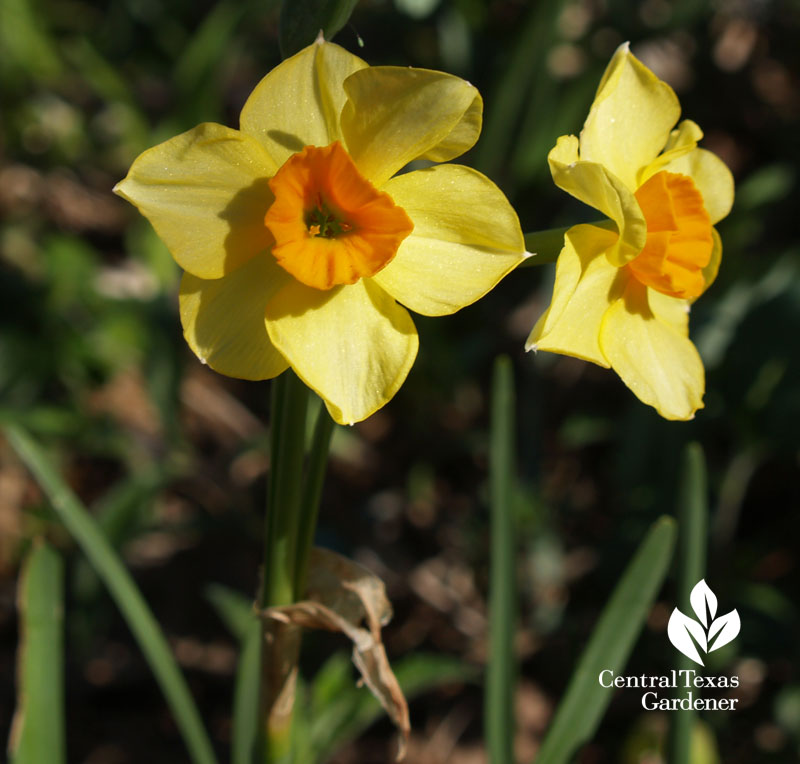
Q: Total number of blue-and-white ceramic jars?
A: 0